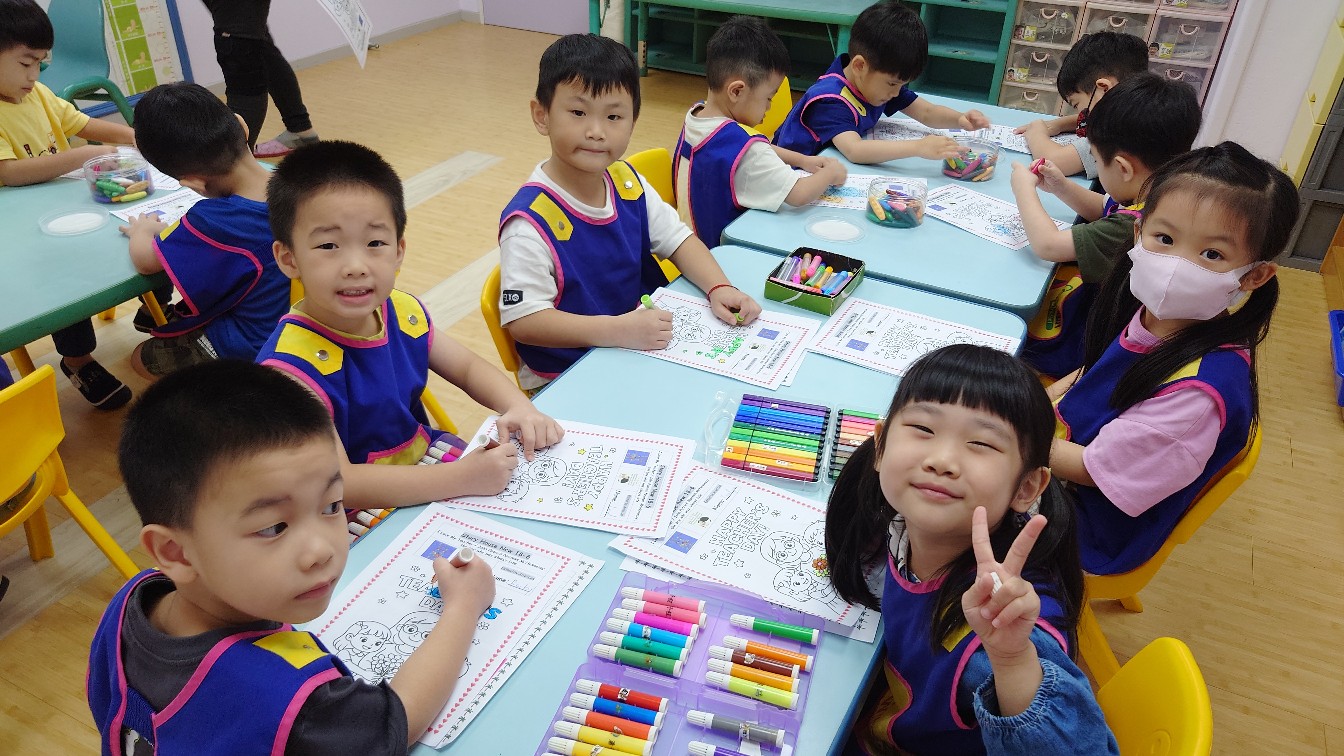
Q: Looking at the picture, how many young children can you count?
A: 11